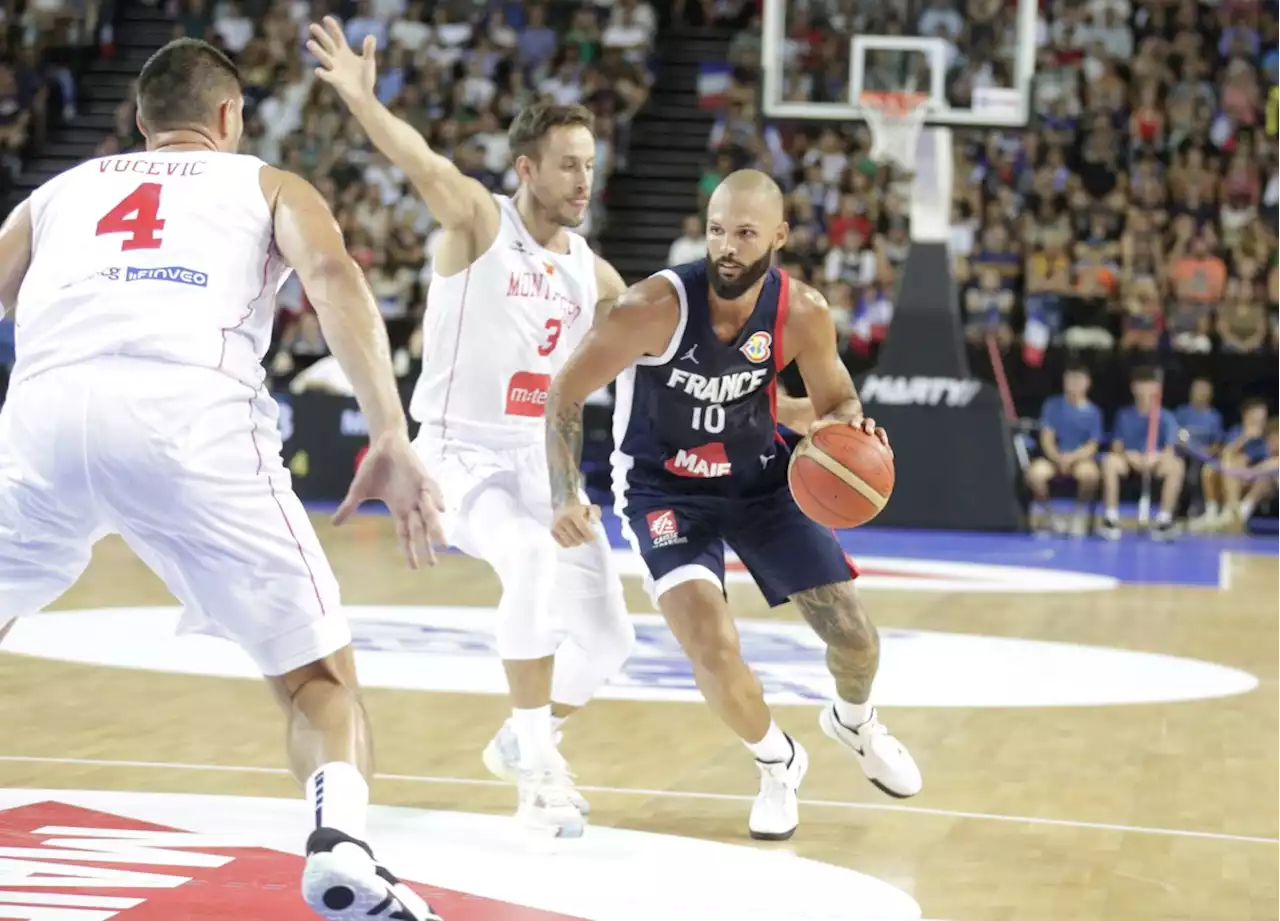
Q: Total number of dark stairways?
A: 2